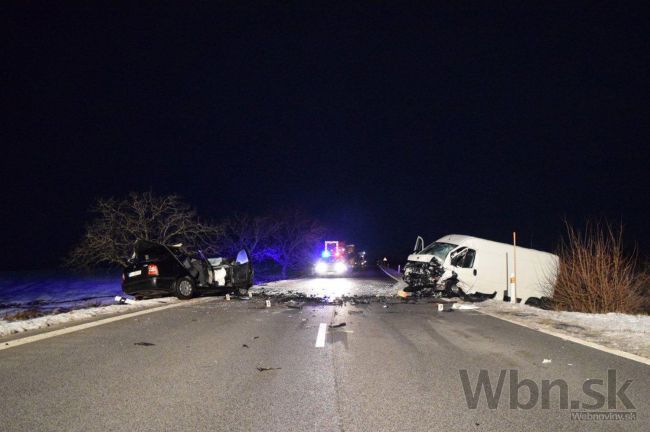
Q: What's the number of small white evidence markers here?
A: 4